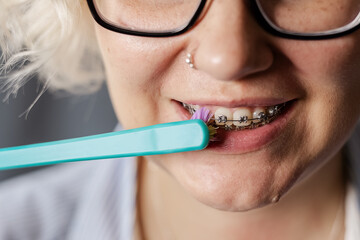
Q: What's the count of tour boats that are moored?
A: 0